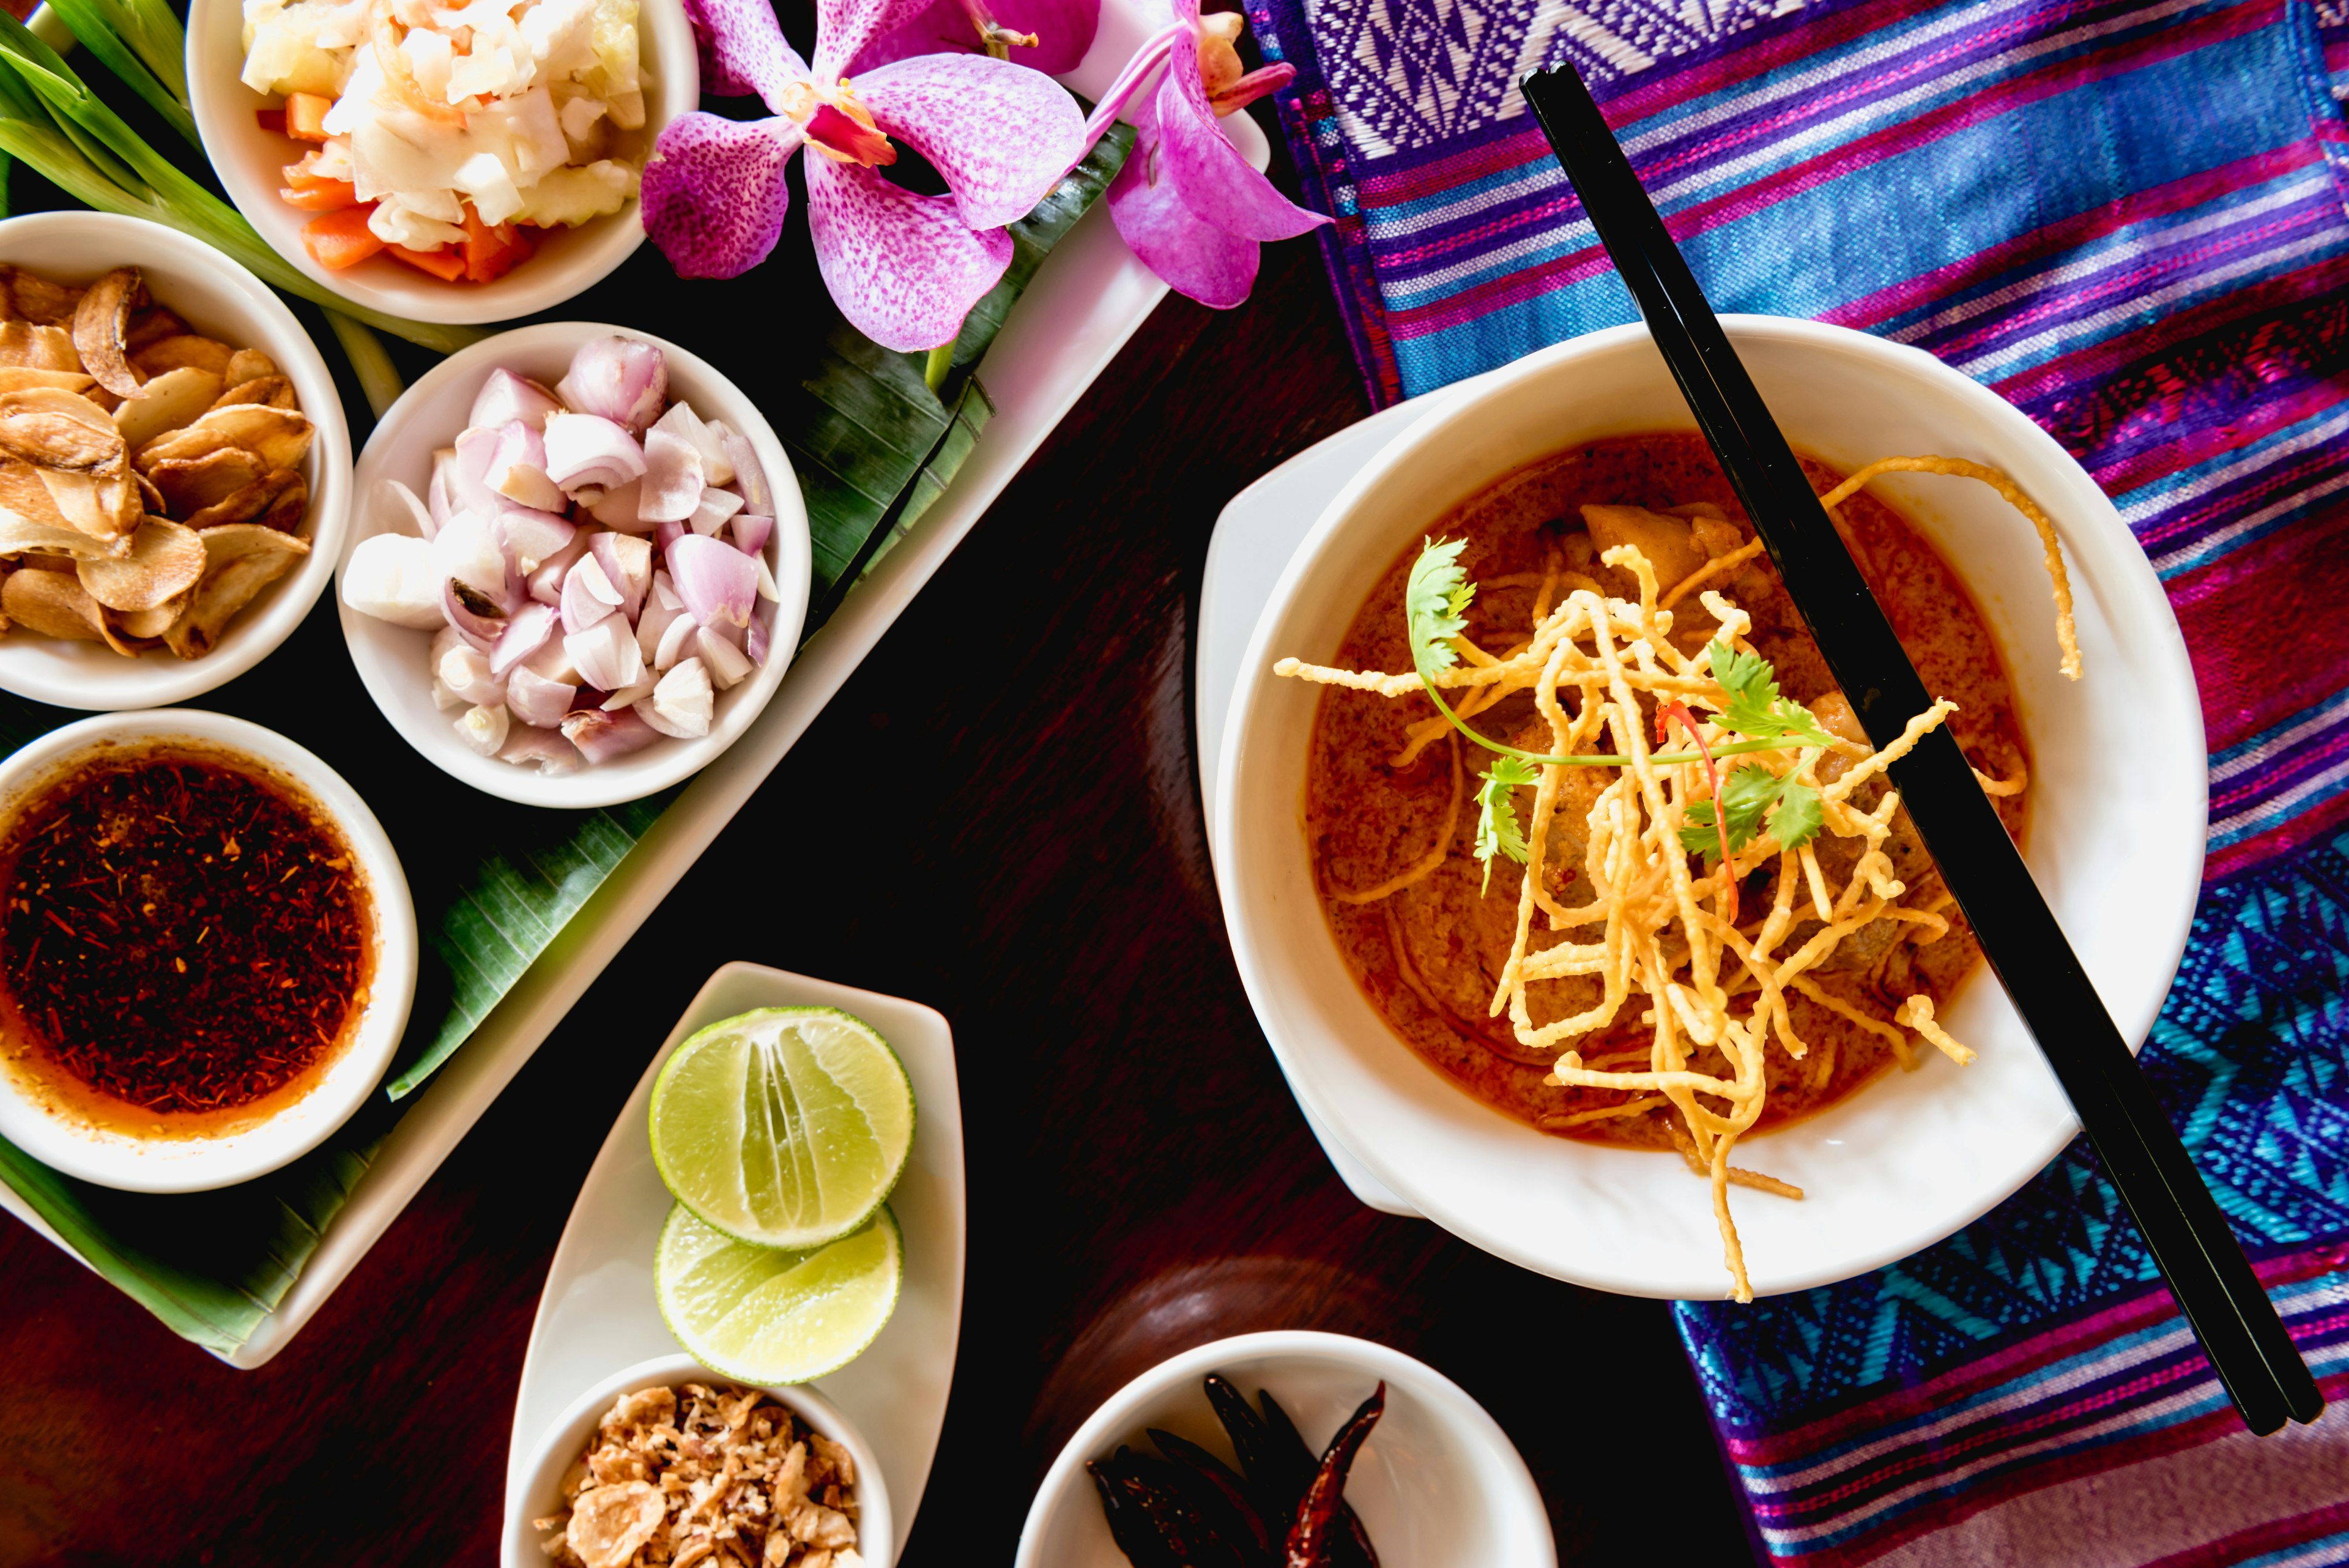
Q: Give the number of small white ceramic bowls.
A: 6